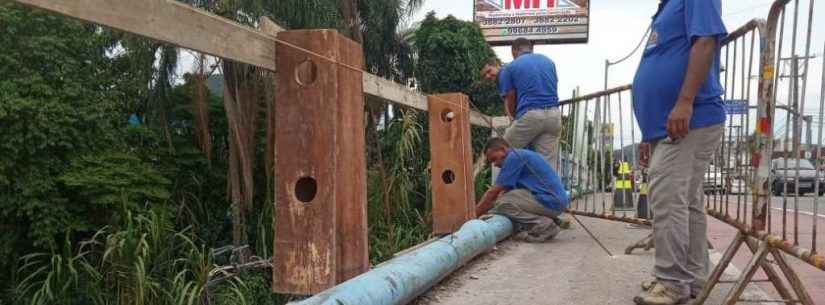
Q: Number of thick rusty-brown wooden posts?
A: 2